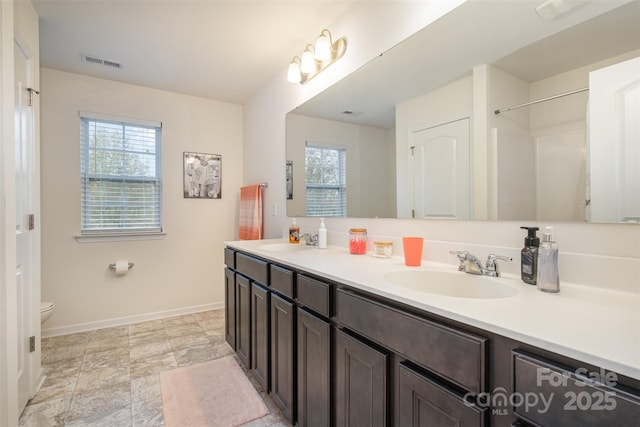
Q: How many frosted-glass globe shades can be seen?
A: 3